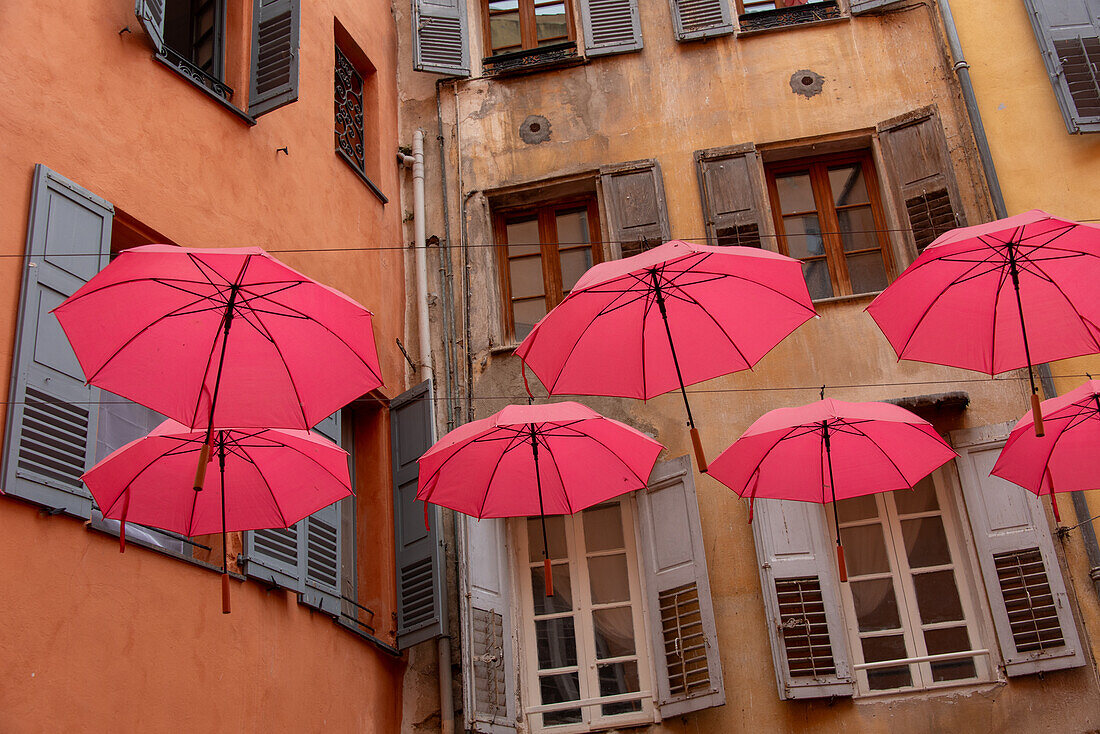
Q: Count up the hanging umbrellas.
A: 7